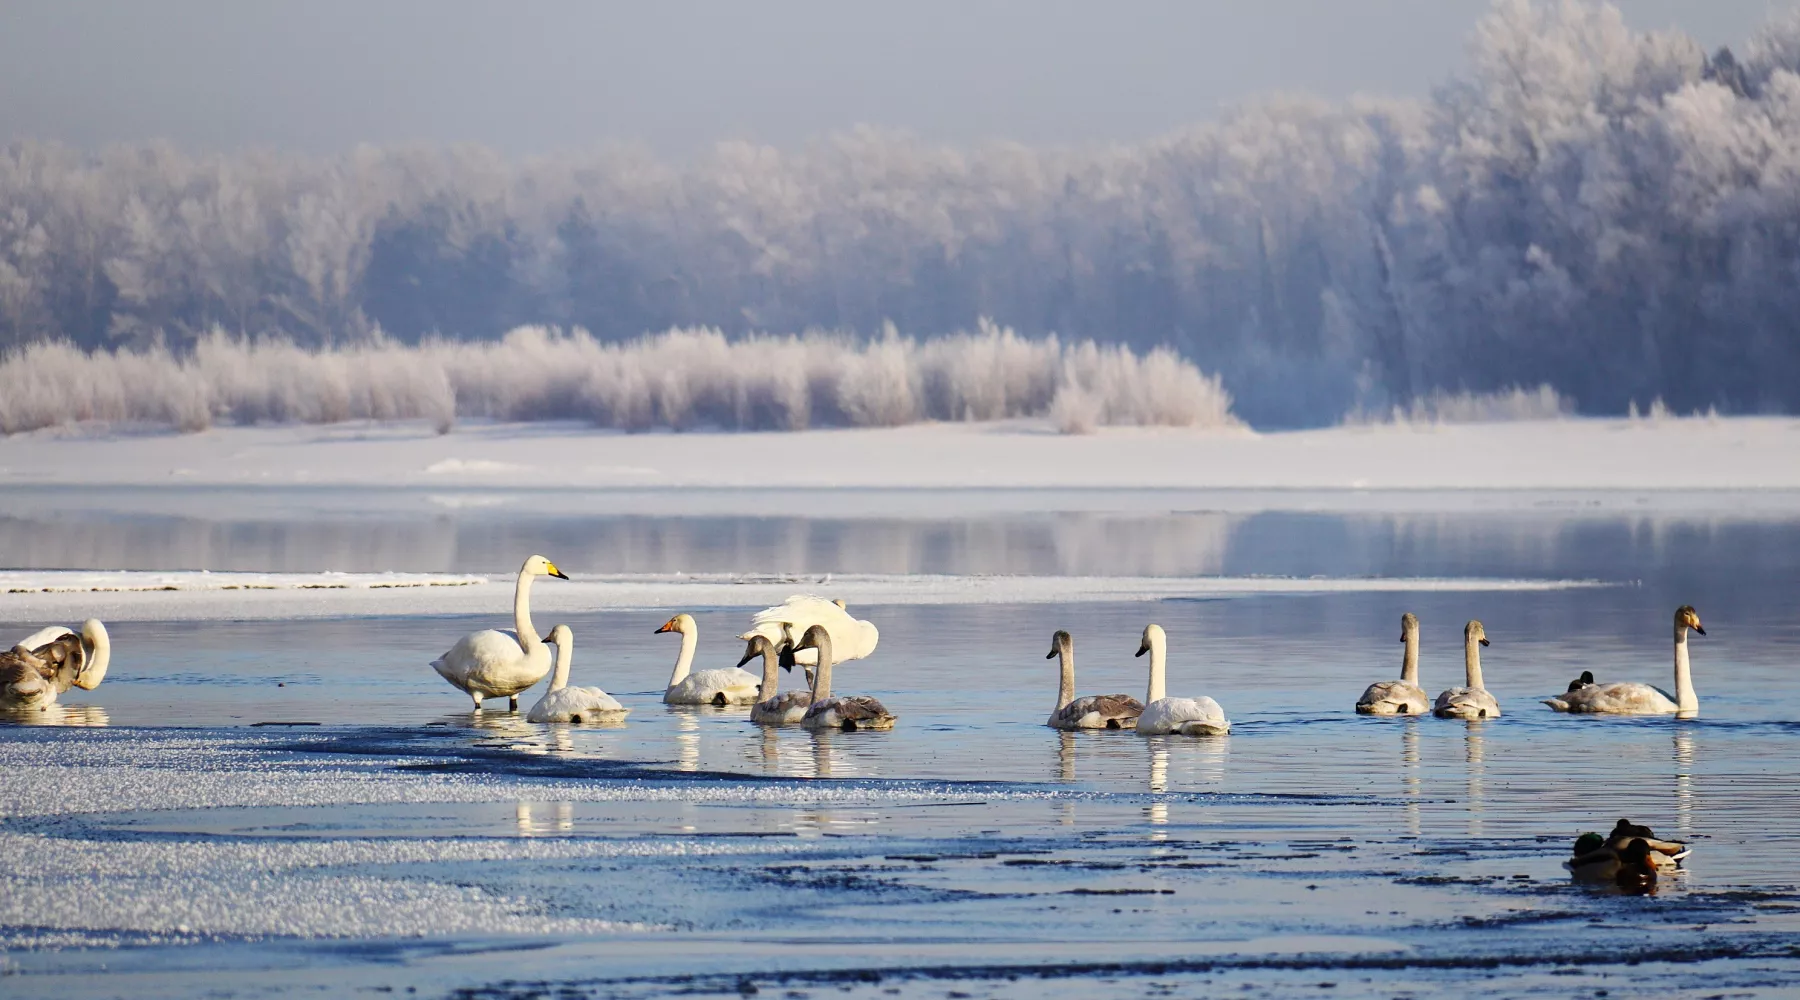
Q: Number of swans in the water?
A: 13